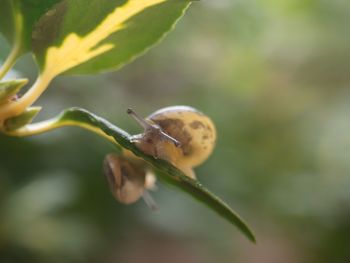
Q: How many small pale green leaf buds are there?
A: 2